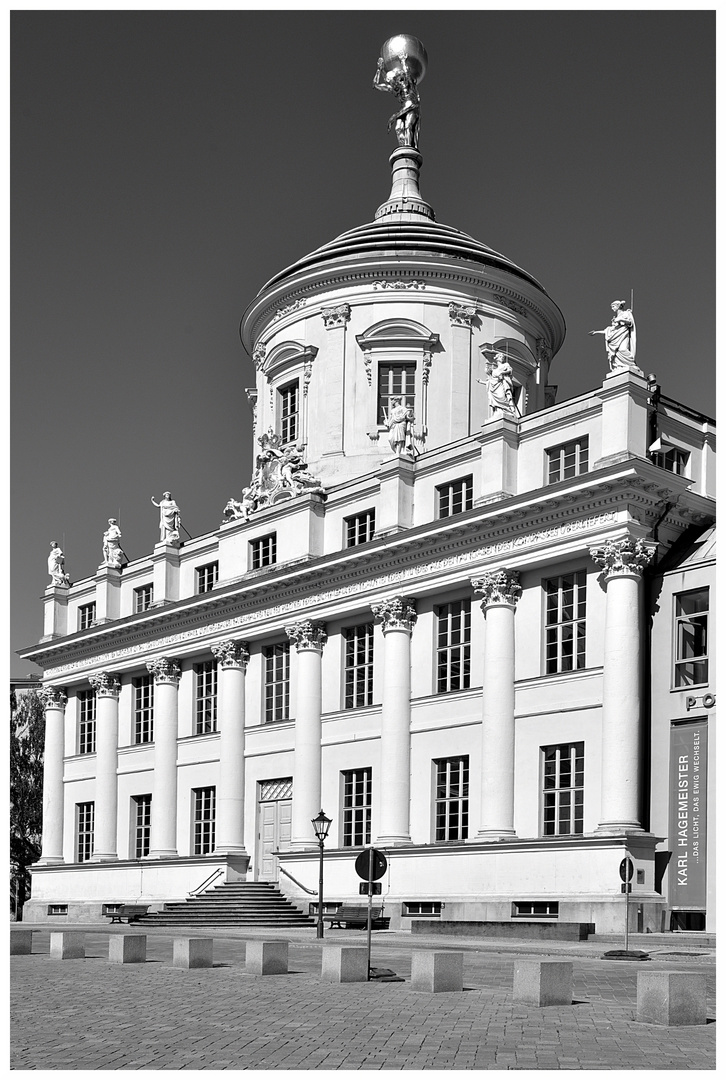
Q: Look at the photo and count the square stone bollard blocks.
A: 9